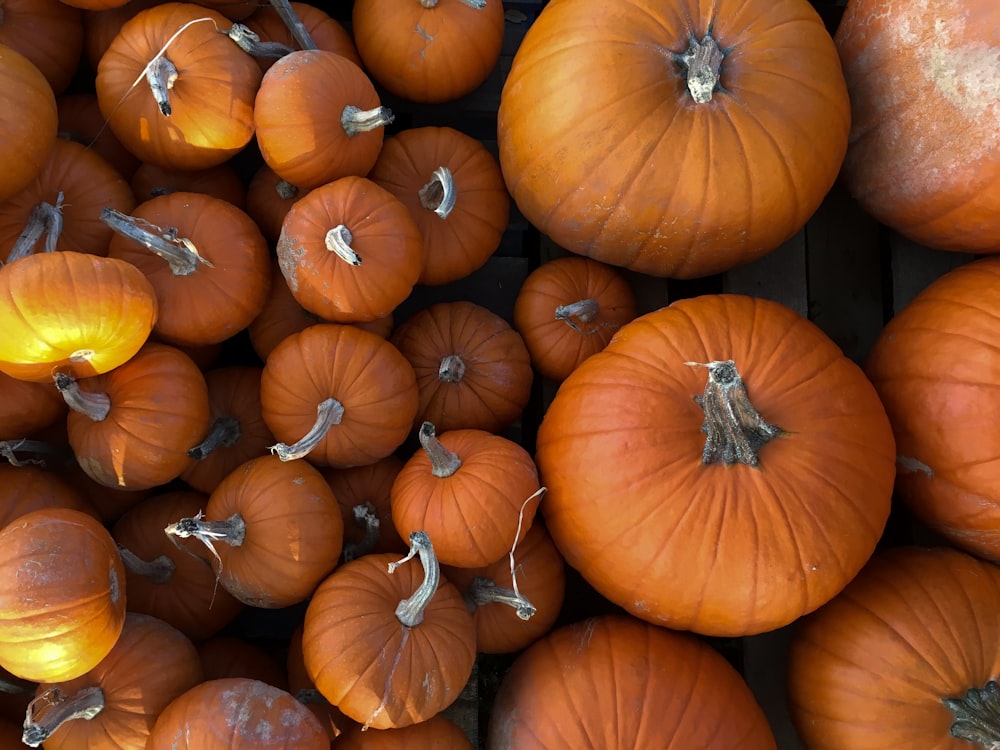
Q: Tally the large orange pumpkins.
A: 6